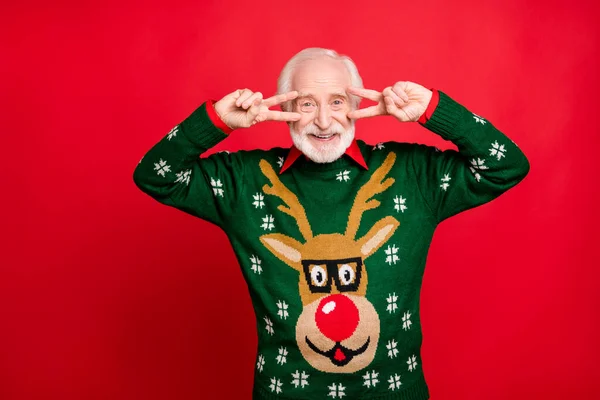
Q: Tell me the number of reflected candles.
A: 0